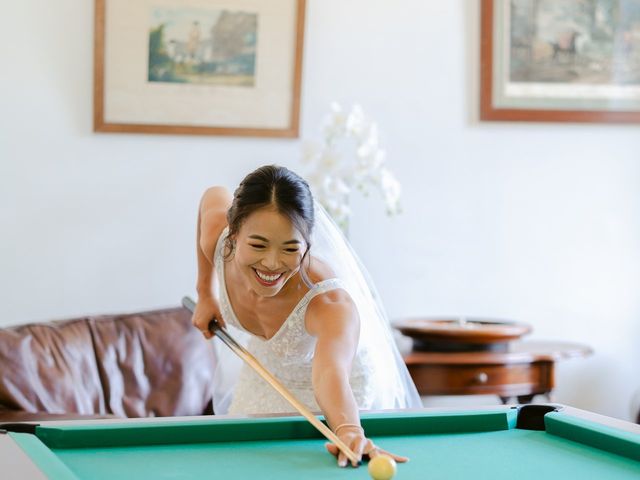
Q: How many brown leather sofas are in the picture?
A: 1